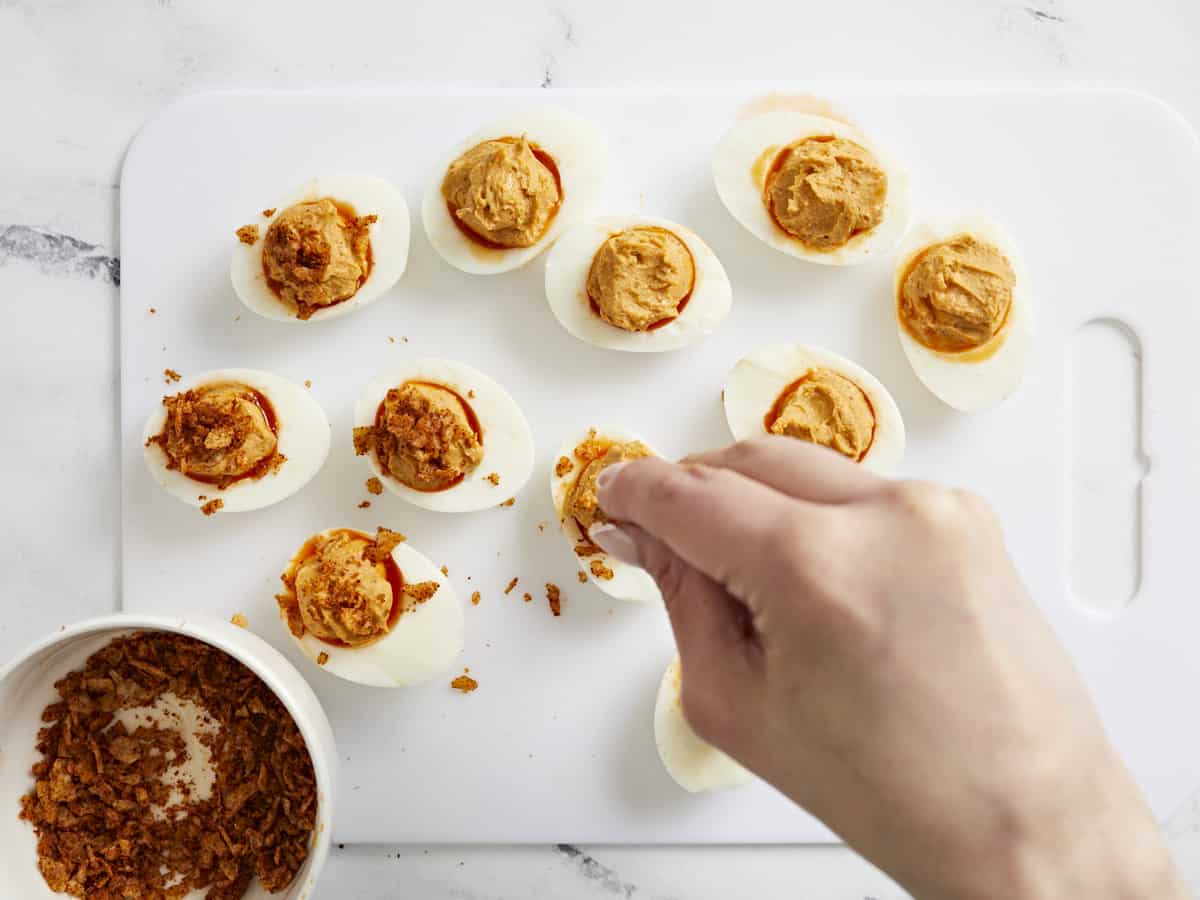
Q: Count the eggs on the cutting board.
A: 11